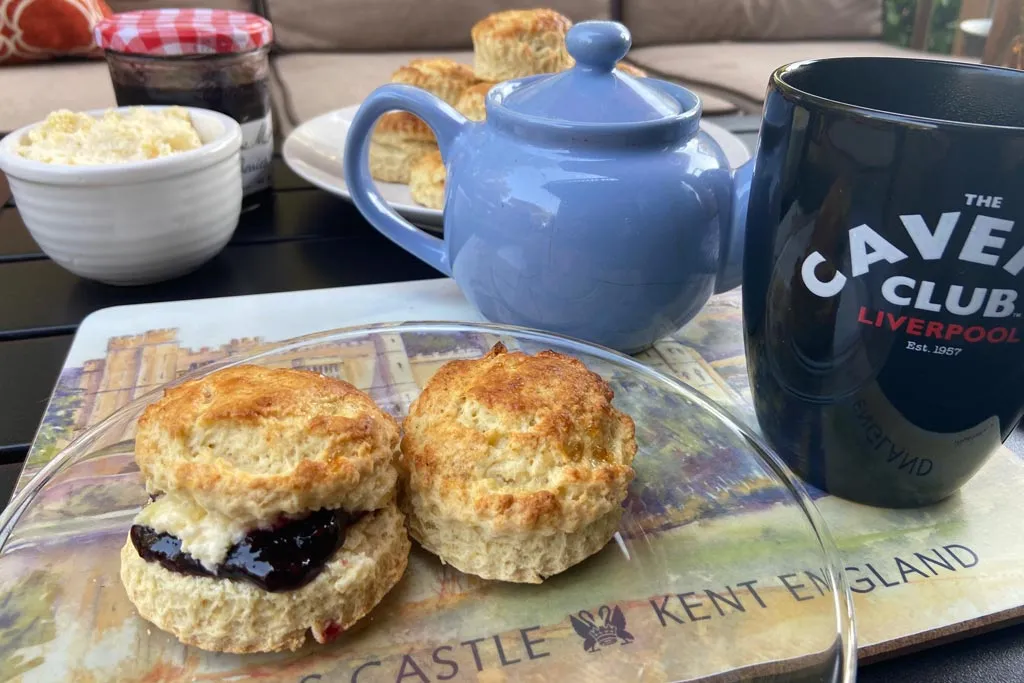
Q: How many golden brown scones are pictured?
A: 8